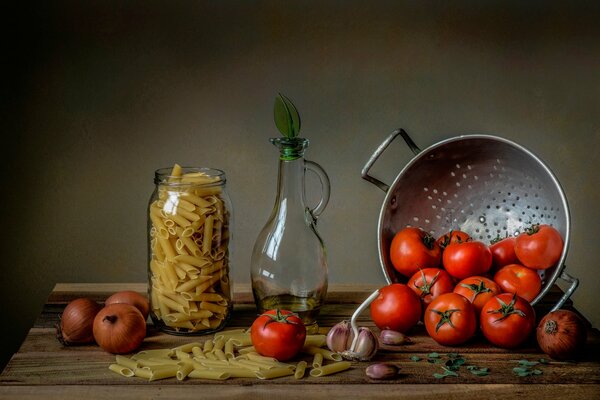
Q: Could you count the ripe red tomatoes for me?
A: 12